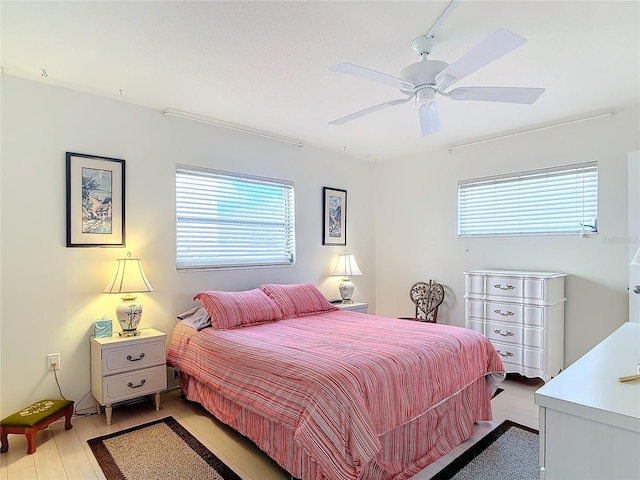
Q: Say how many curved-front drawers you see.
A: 4